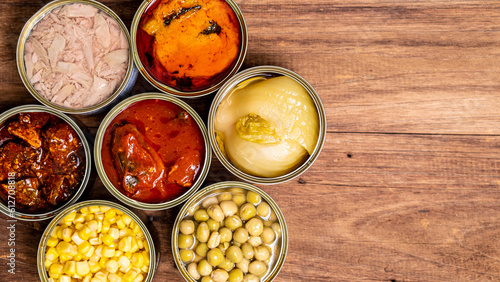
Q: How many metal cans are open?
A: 7